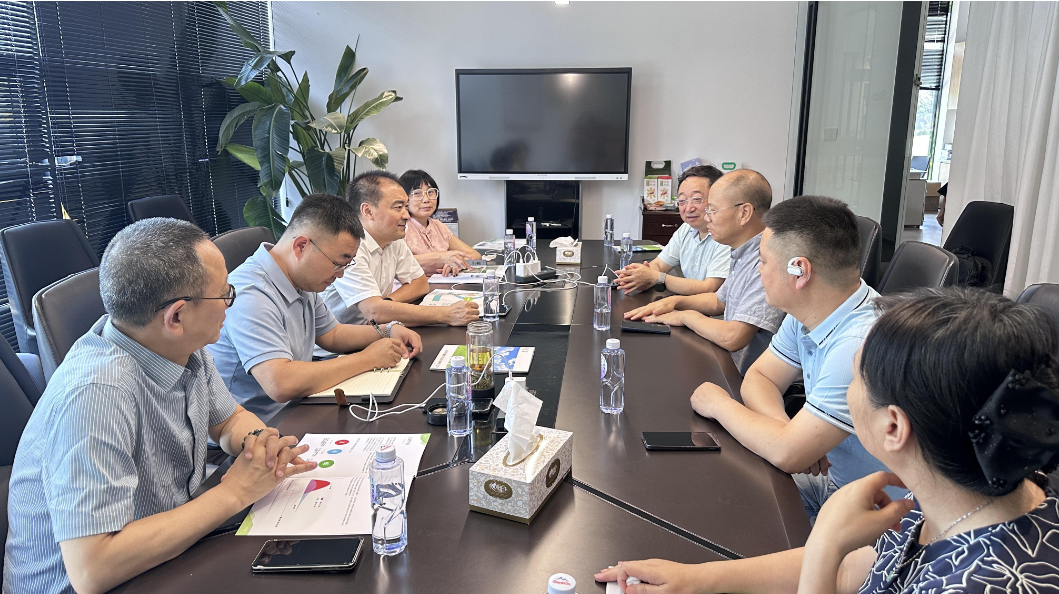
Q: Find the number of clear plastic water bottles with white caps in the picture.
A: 10